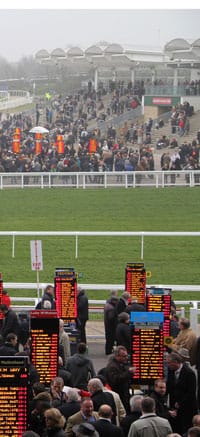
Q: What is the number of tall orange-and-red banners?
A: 4